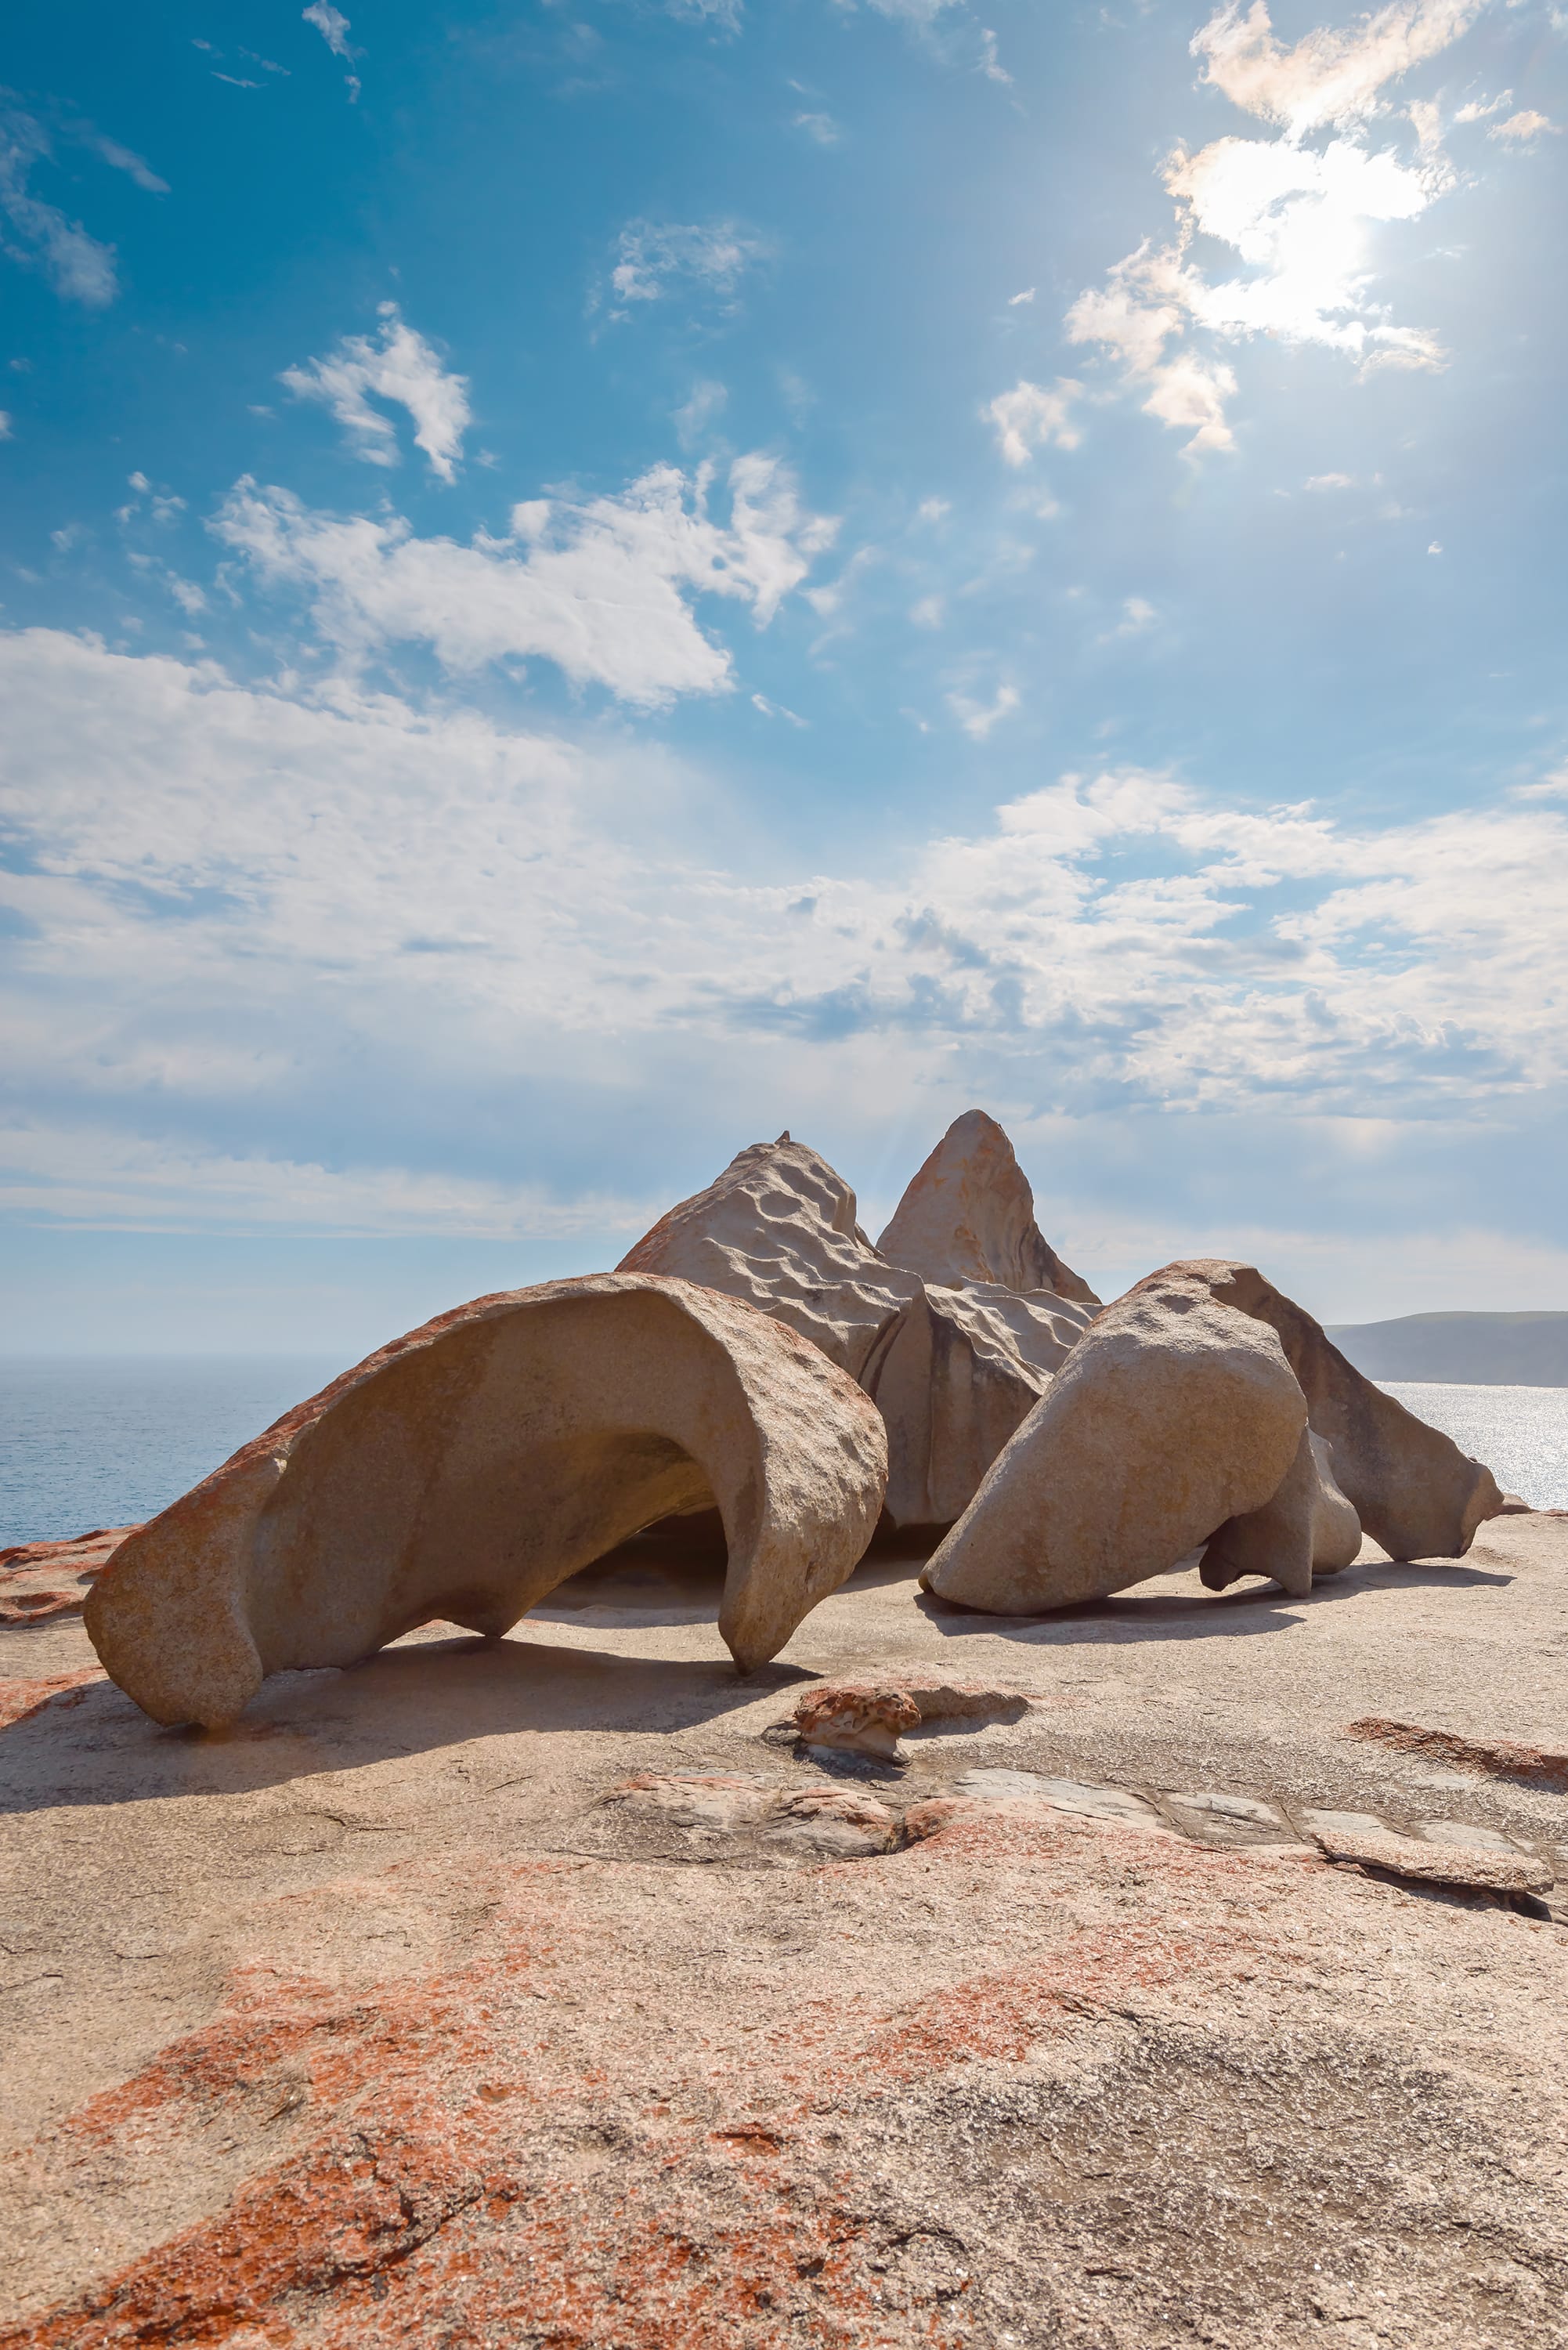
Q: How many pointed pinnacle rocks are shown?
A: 2